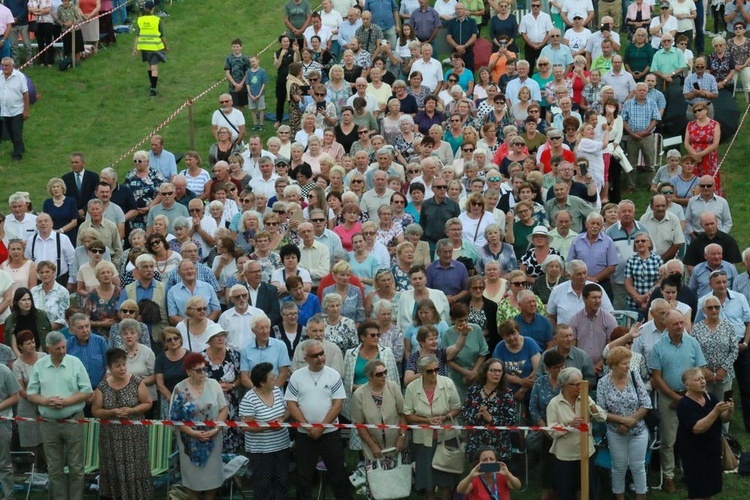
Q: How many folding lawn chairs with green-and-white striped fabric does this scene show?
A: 2